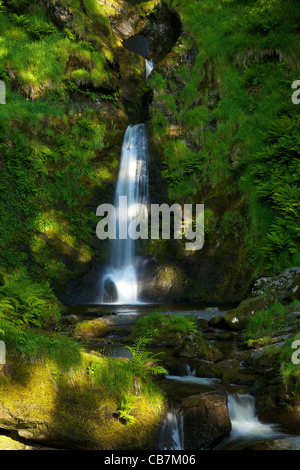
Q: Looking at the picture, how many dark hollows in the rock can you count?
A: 1